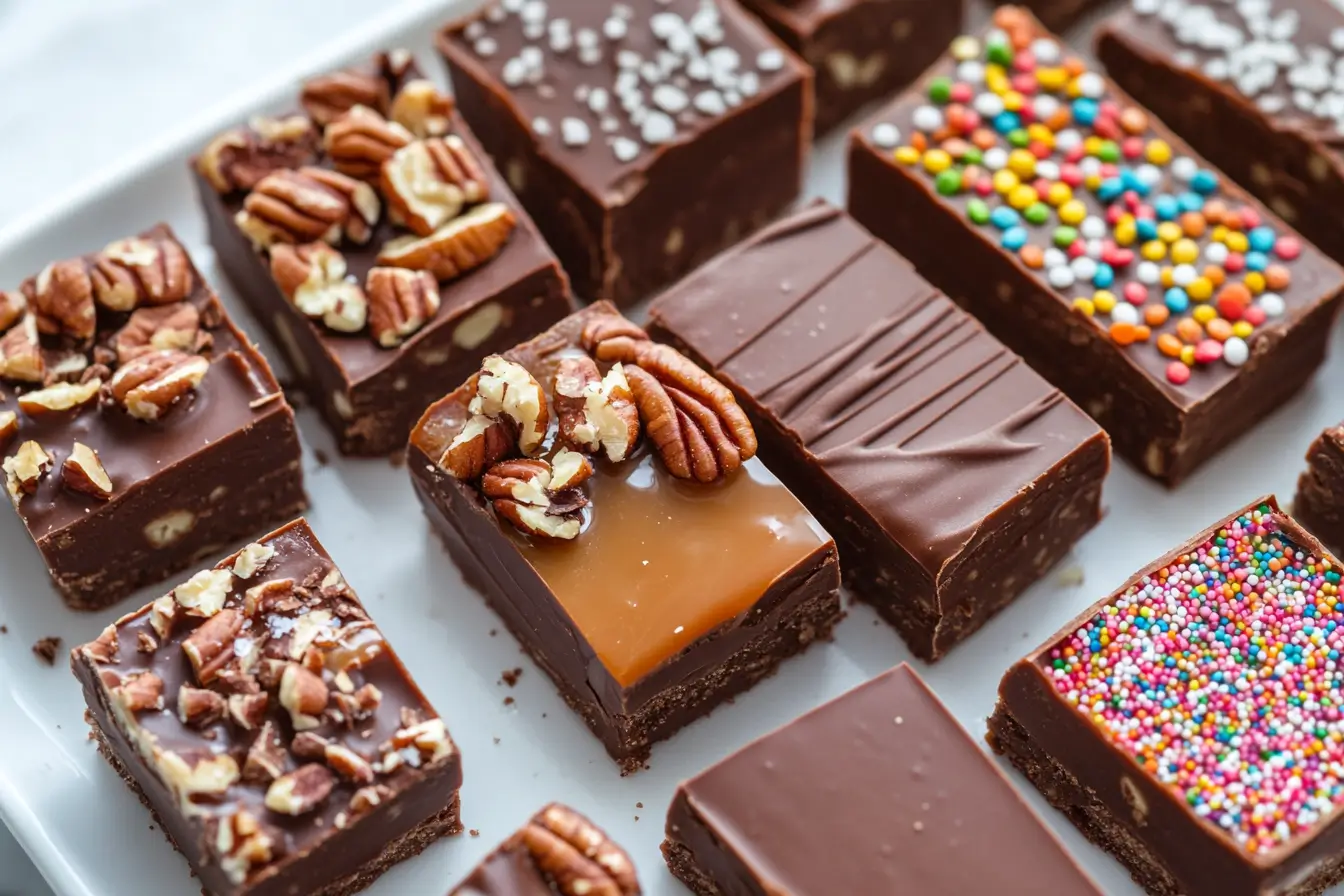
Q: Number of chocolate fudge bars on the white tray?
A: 14